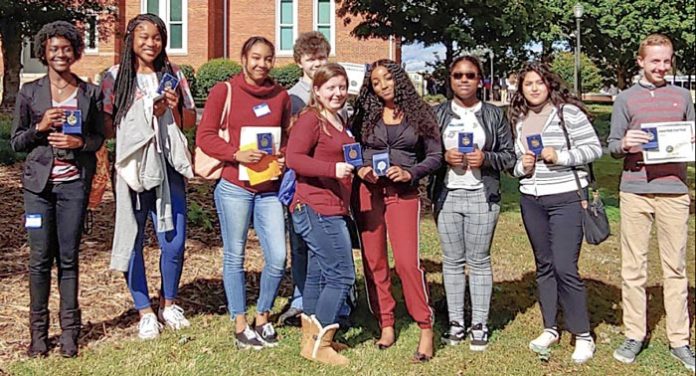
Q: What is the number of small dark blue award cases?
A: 8